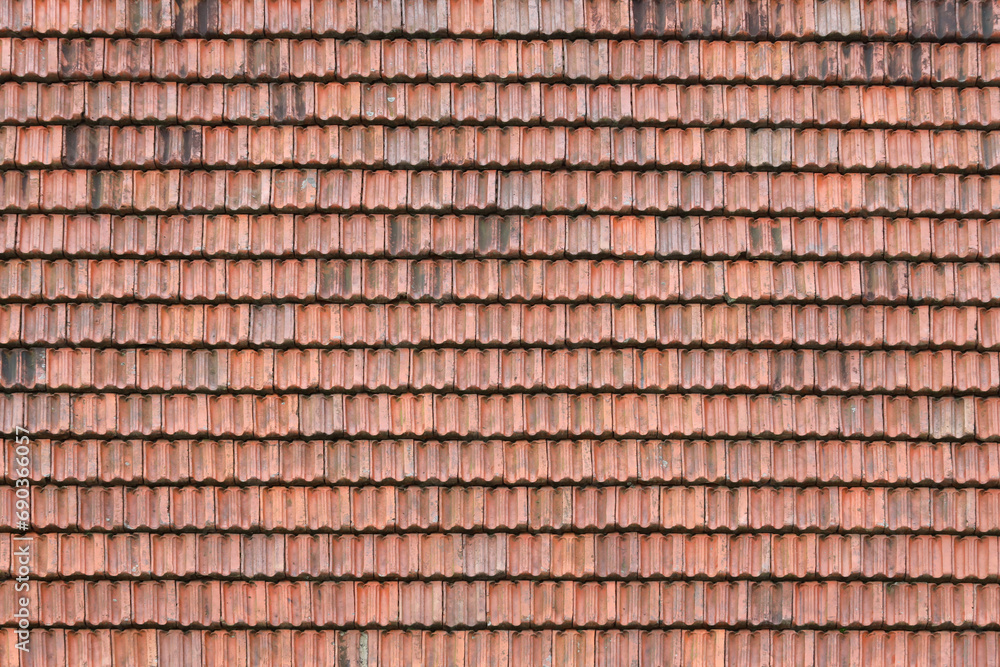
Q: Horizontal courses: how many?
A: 15